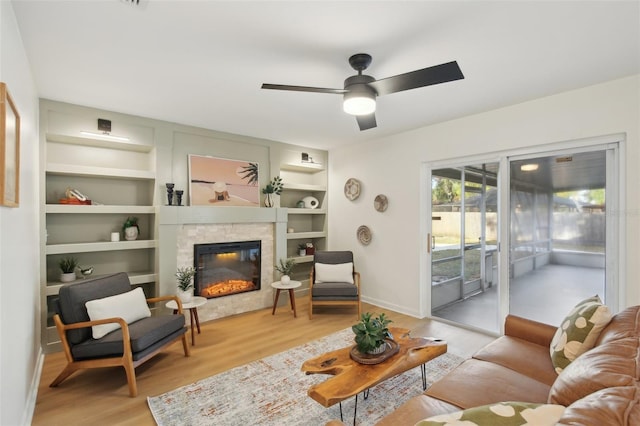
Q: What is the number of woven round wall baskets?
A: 3